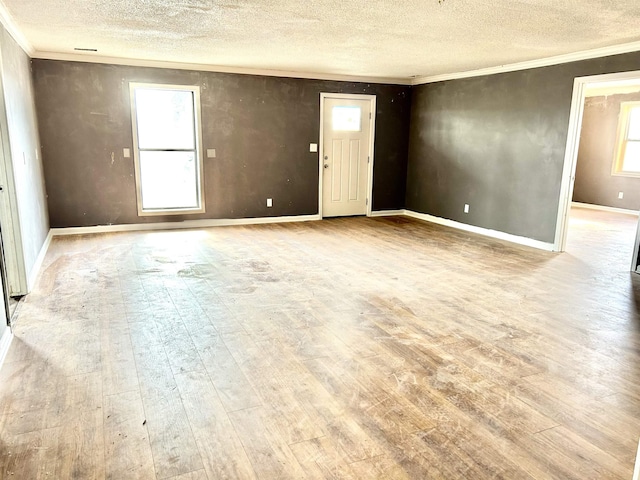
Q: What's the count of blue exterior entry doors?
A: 0